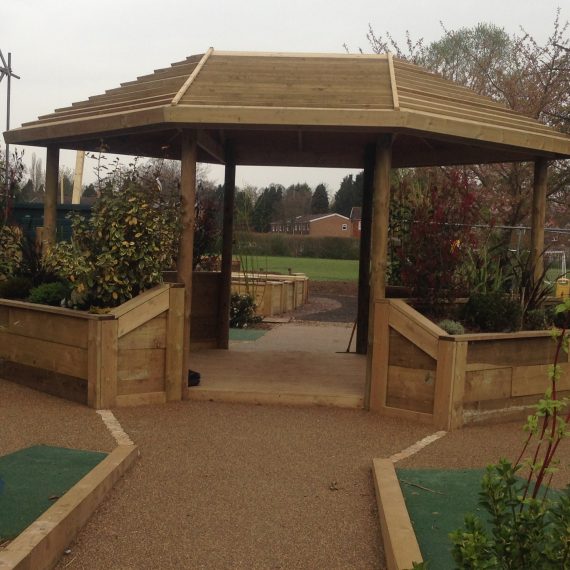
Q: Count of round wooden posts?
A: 6